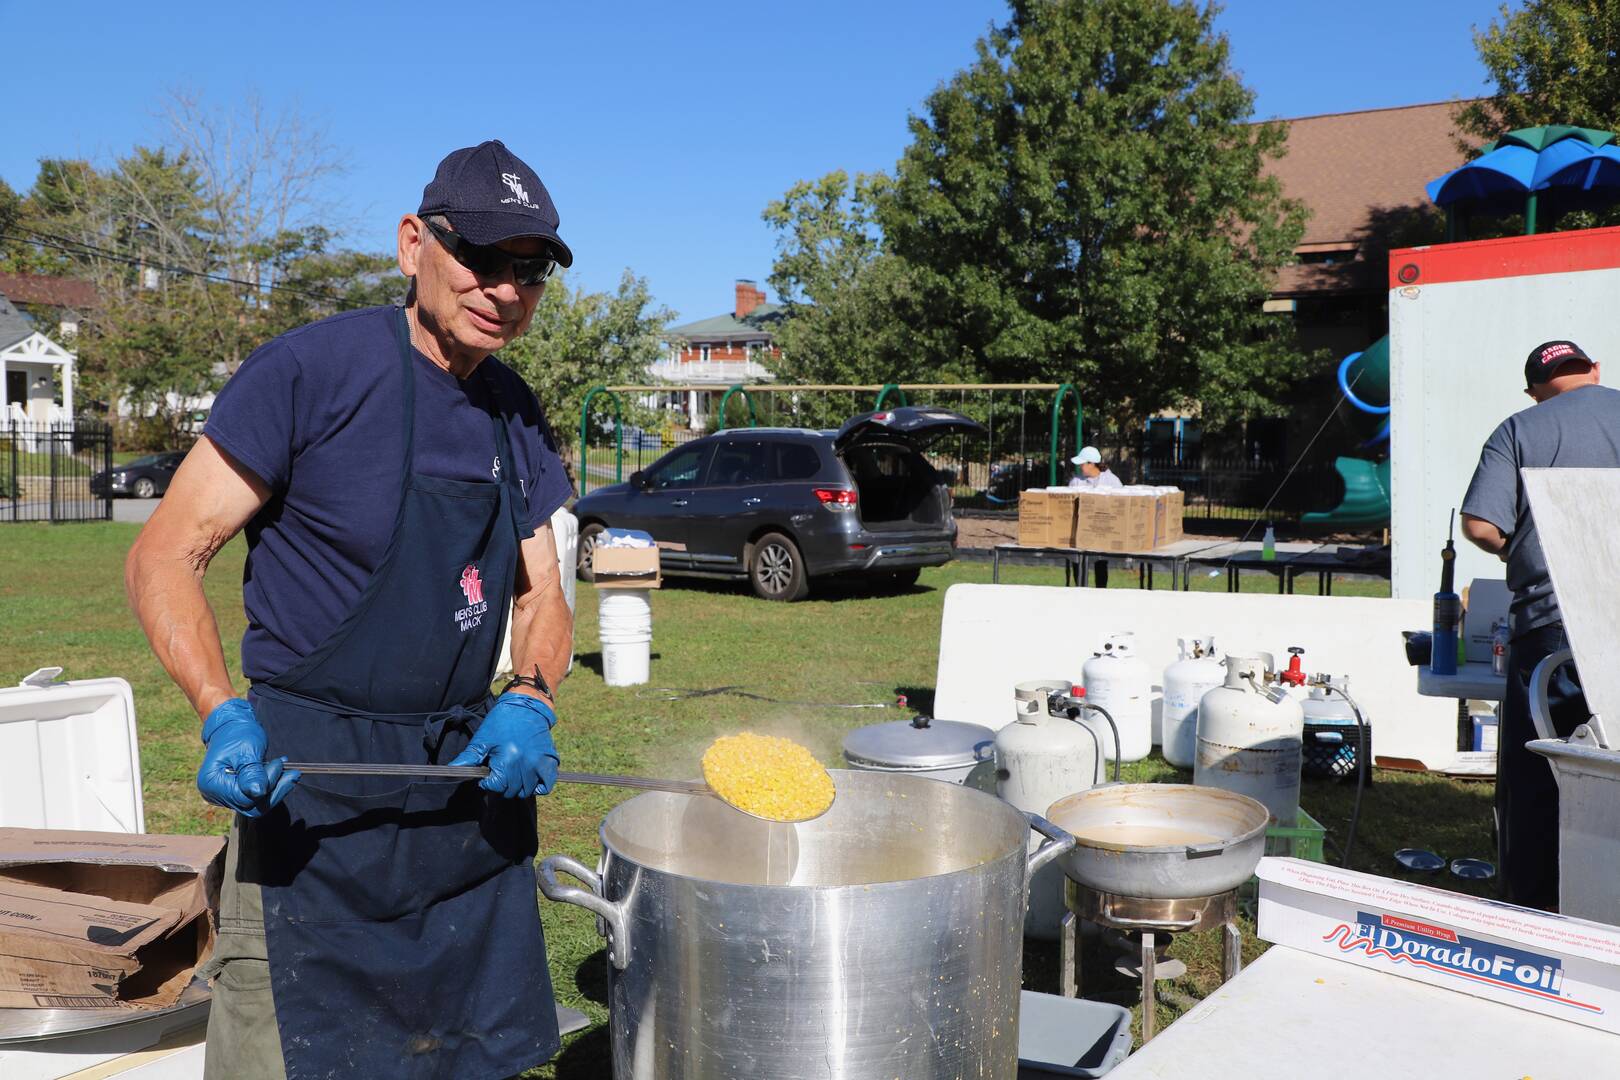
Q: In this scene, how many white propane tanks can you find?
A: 5